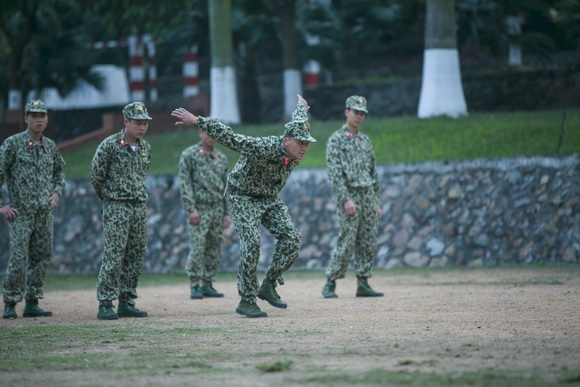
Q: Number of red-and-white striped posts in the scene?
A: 4